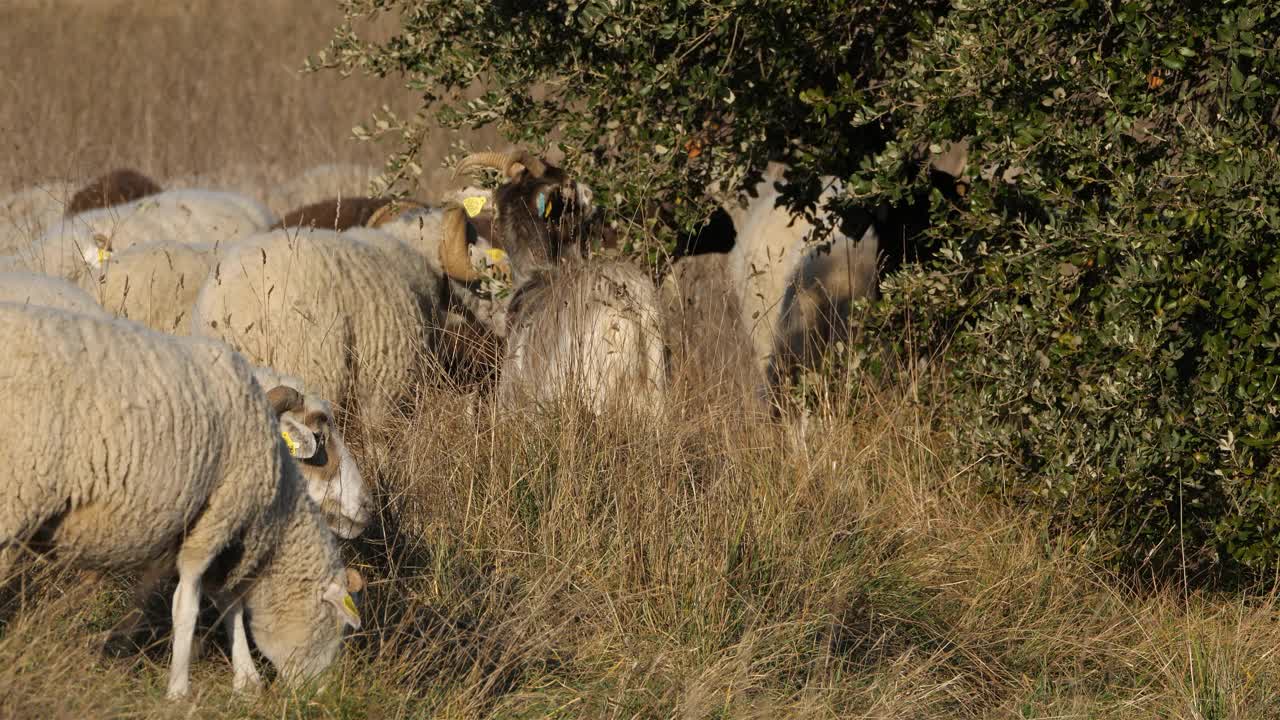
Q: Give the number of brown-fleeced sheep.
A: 2